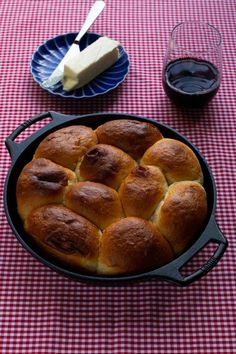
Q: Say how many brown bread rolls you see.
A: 10